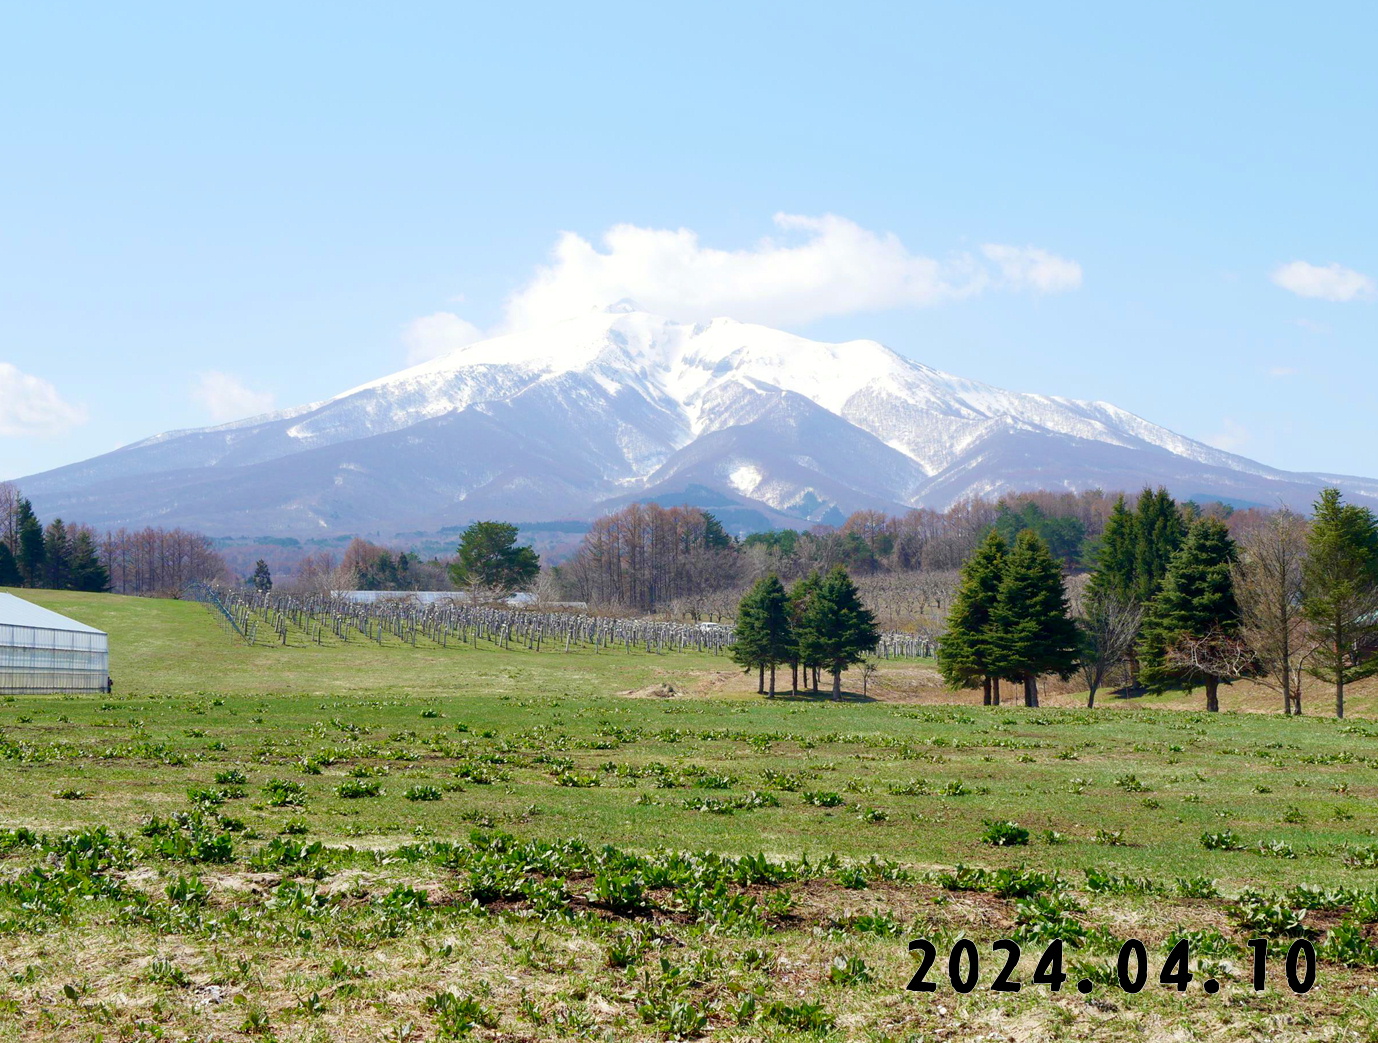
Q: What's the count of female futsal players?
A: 0